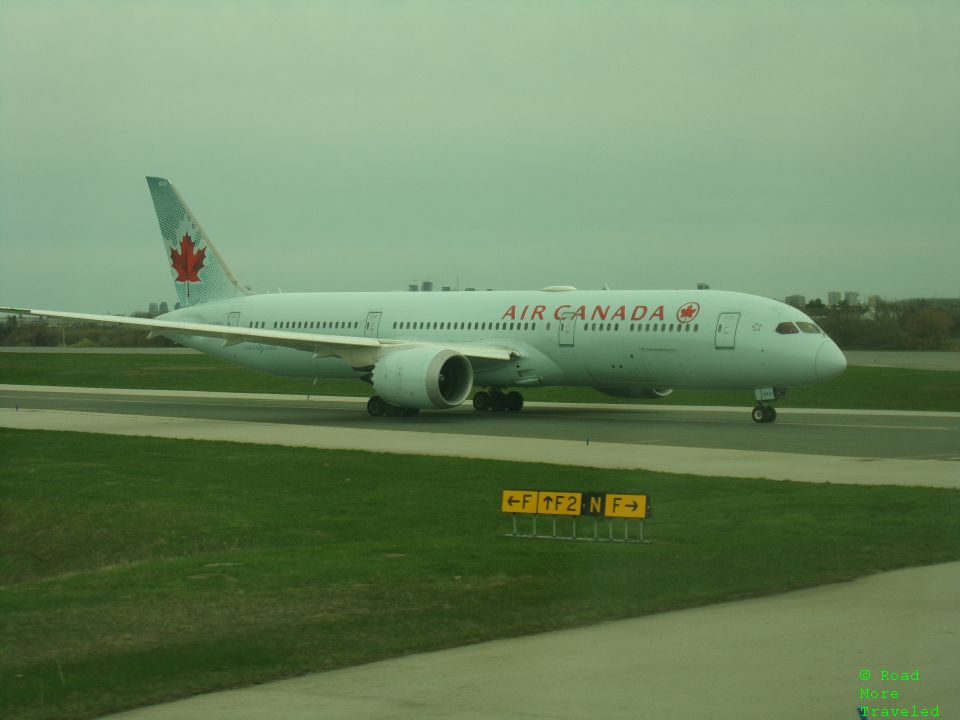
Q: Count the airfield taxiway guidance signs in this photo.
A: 4